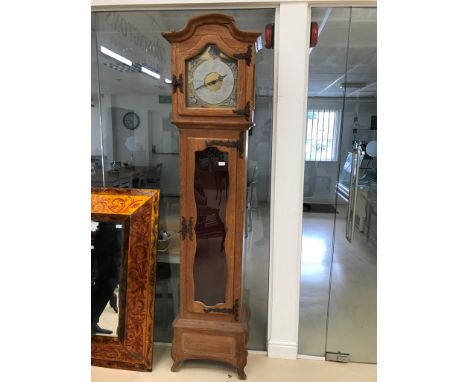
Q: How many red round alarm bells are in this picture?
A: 2